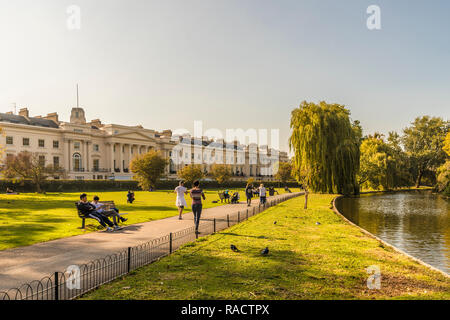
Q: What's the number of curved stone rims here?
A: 1